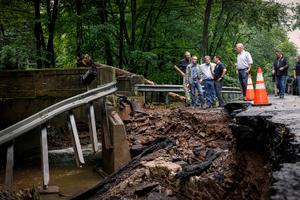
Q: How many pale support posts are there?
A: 4